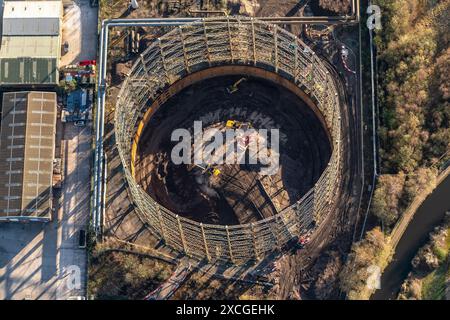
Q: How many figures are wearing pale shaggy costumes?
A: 0